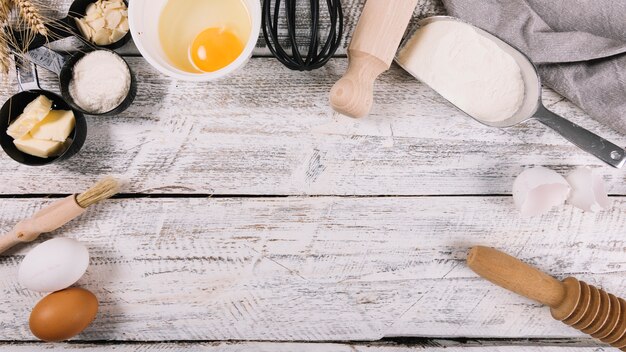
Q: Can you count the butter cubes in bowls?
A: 3